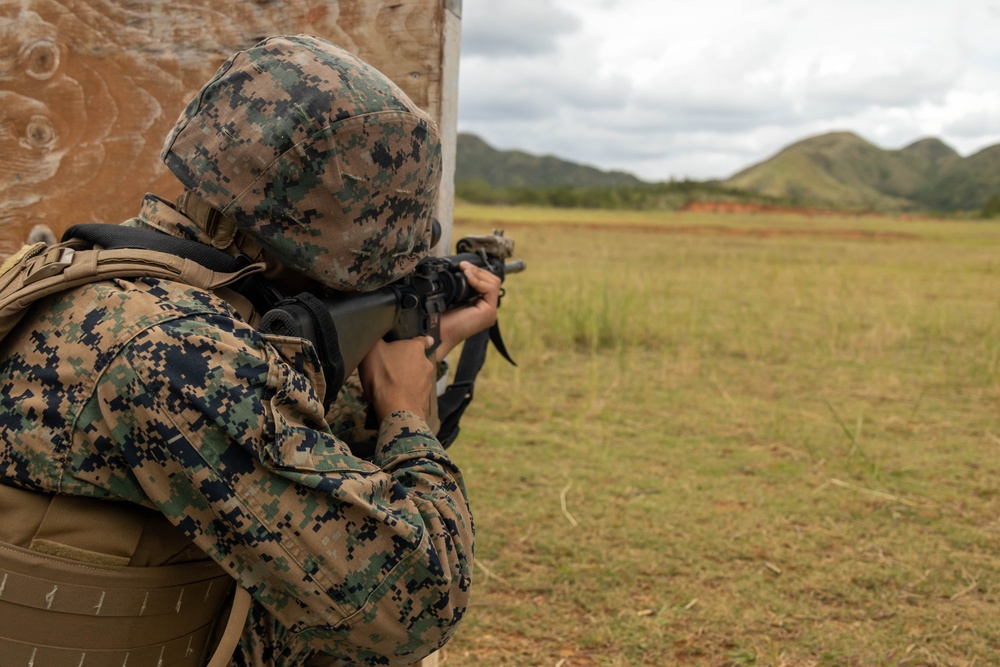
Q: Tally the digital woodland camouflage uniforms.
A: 1